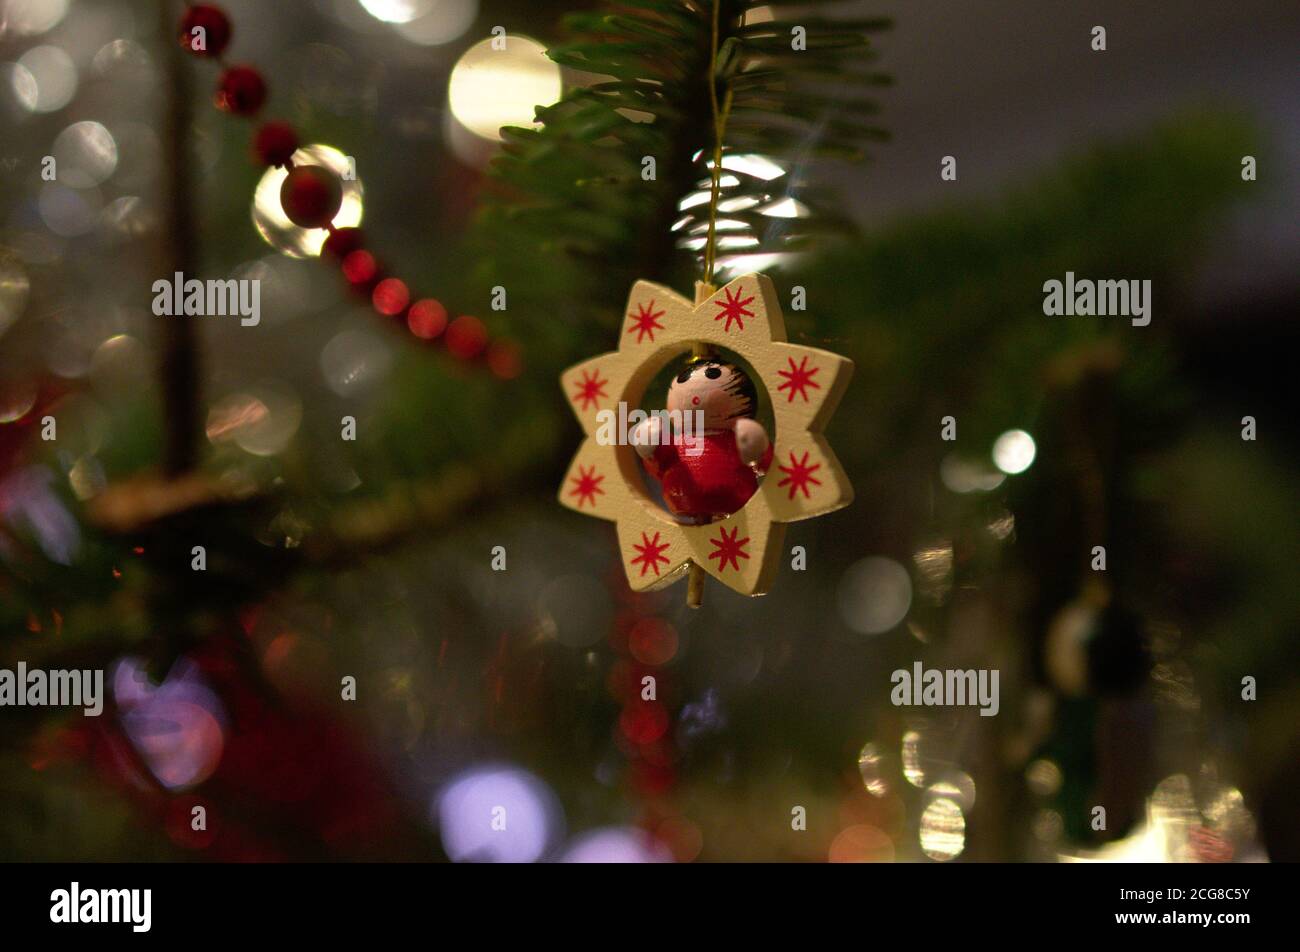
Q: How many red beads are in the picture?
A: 10